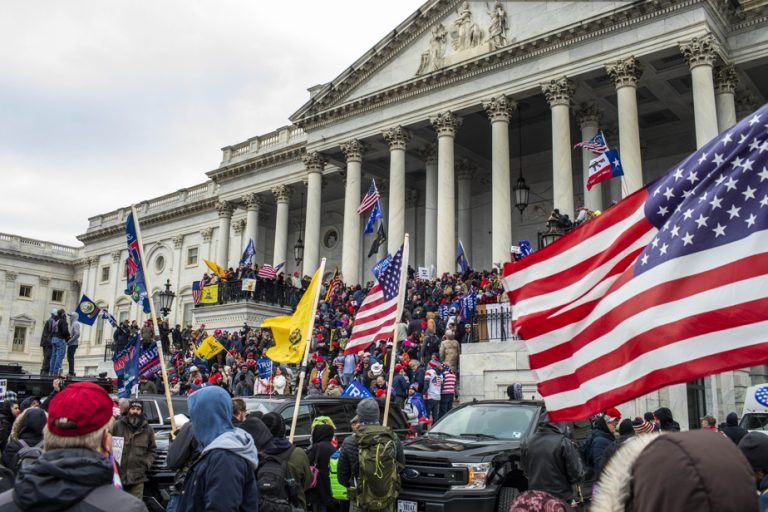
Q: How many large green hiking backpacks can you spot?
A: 1